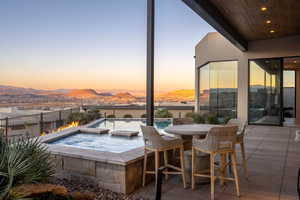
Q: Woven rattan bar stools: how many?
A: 3